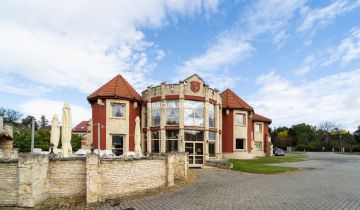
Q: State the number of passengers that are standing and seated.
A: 0